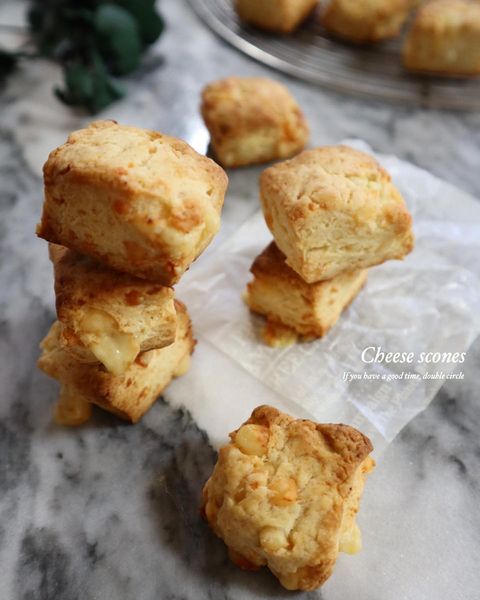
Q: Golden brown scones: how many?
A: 10